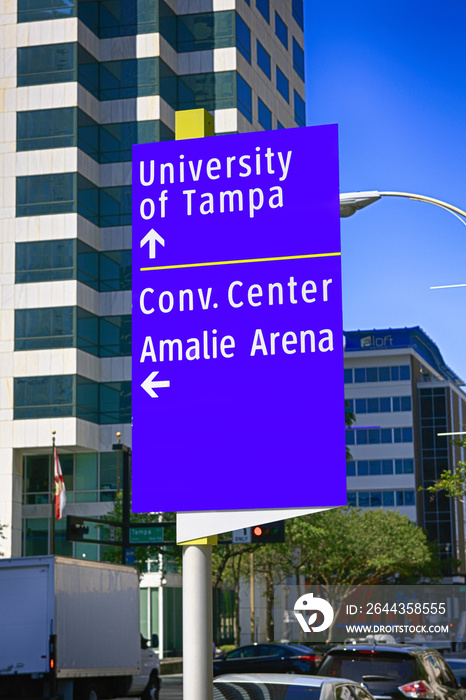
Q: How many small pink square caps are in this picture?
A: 0